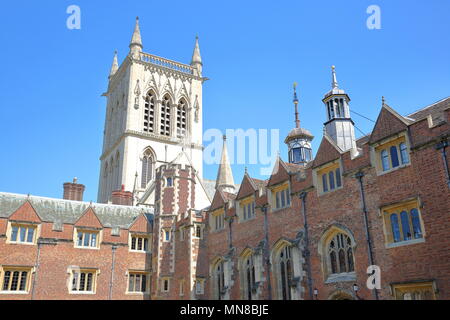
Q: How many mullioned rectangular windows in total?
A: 13